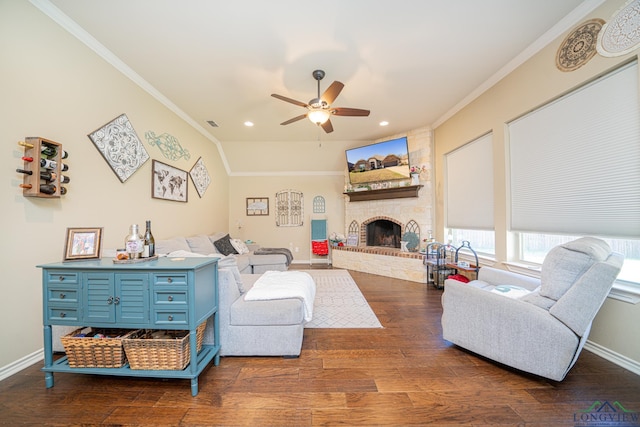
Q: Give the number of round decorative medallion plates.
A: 2